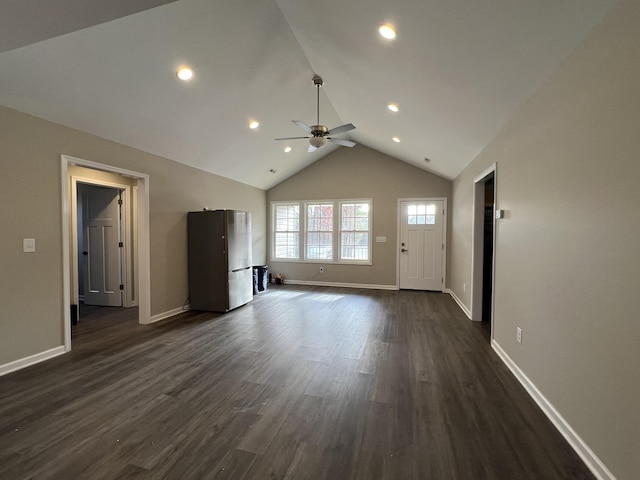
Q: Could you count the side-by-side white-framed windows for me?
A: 3